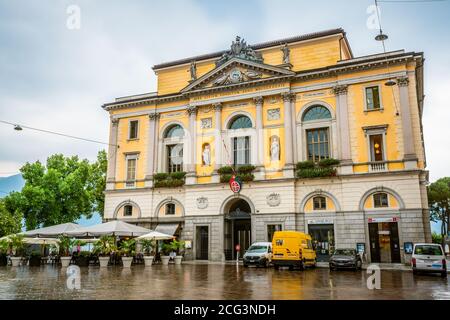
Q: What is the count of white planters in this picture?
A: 7